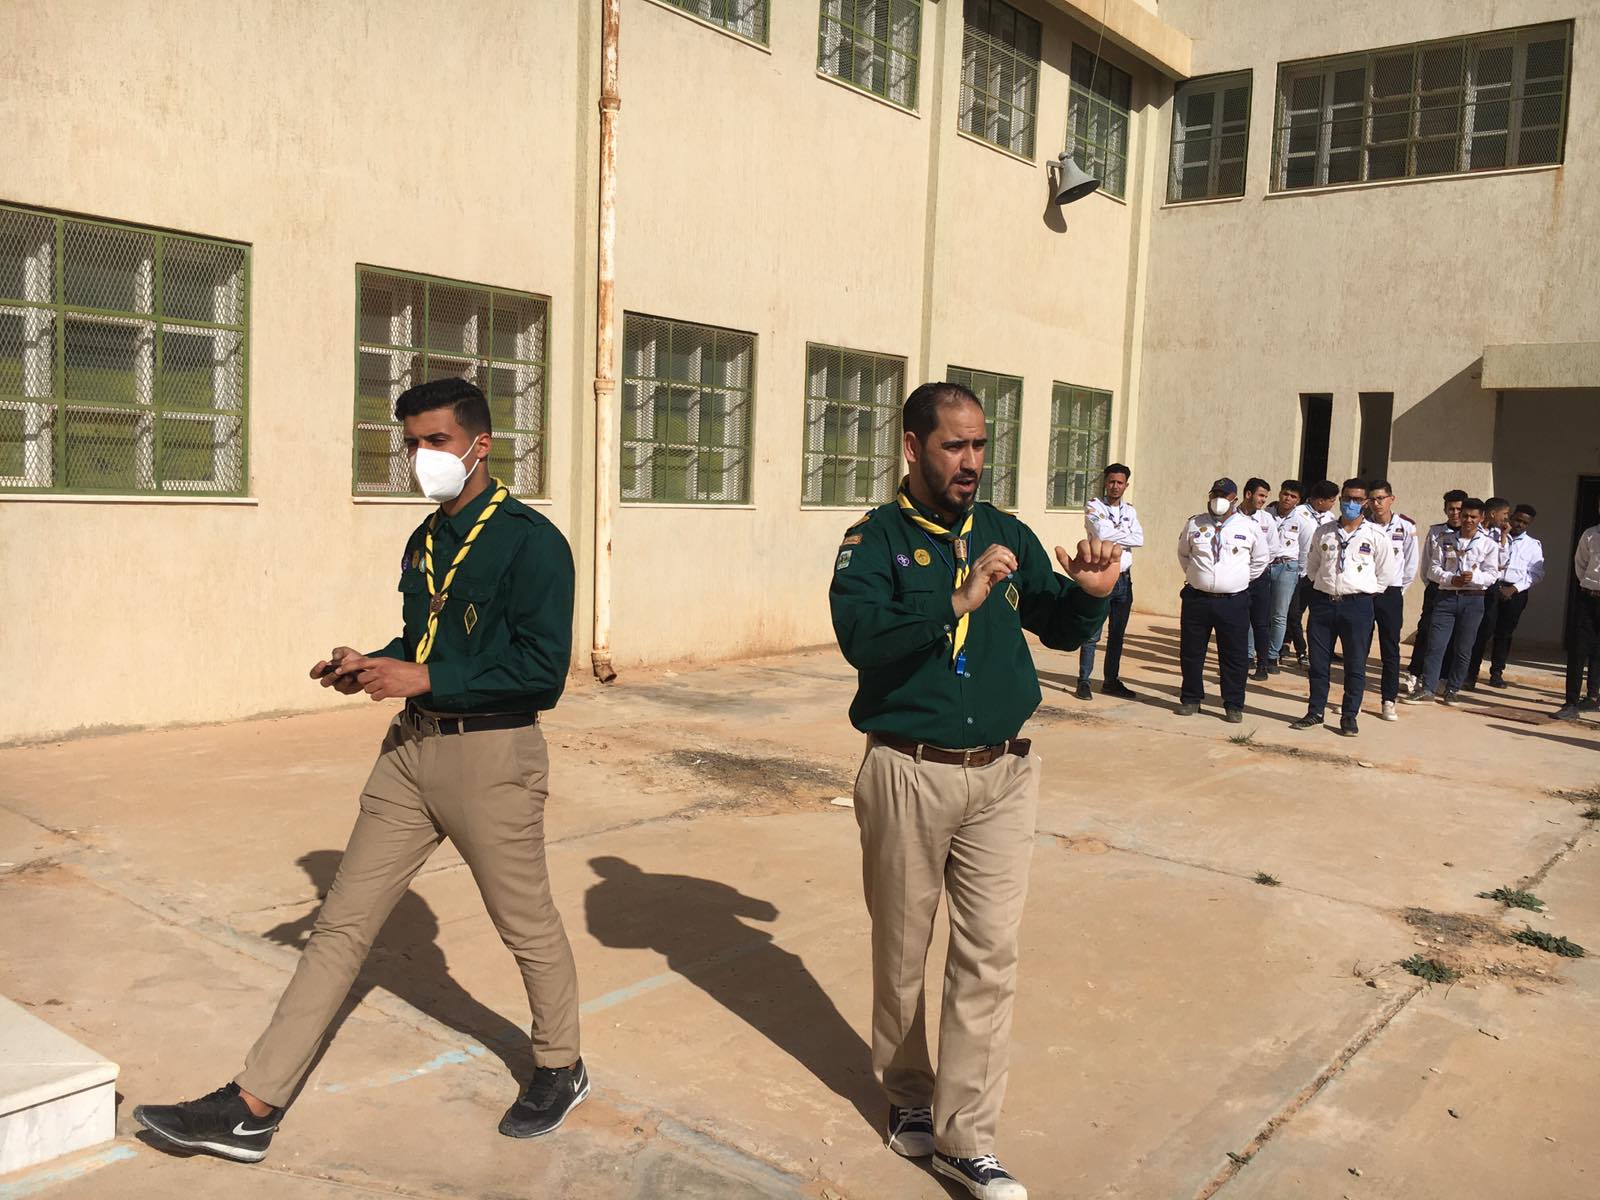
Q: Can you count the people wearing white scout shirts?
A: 12